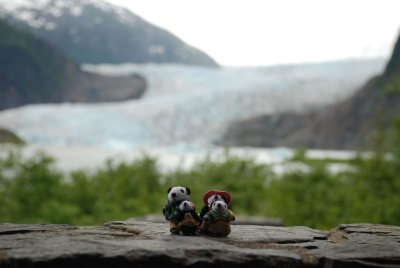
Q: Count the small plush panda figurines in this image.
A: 4